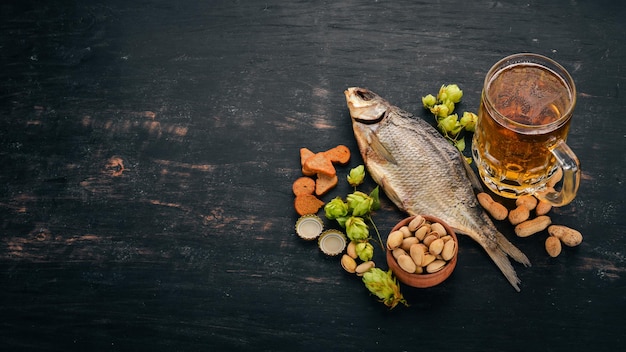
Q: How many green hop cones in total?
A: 11